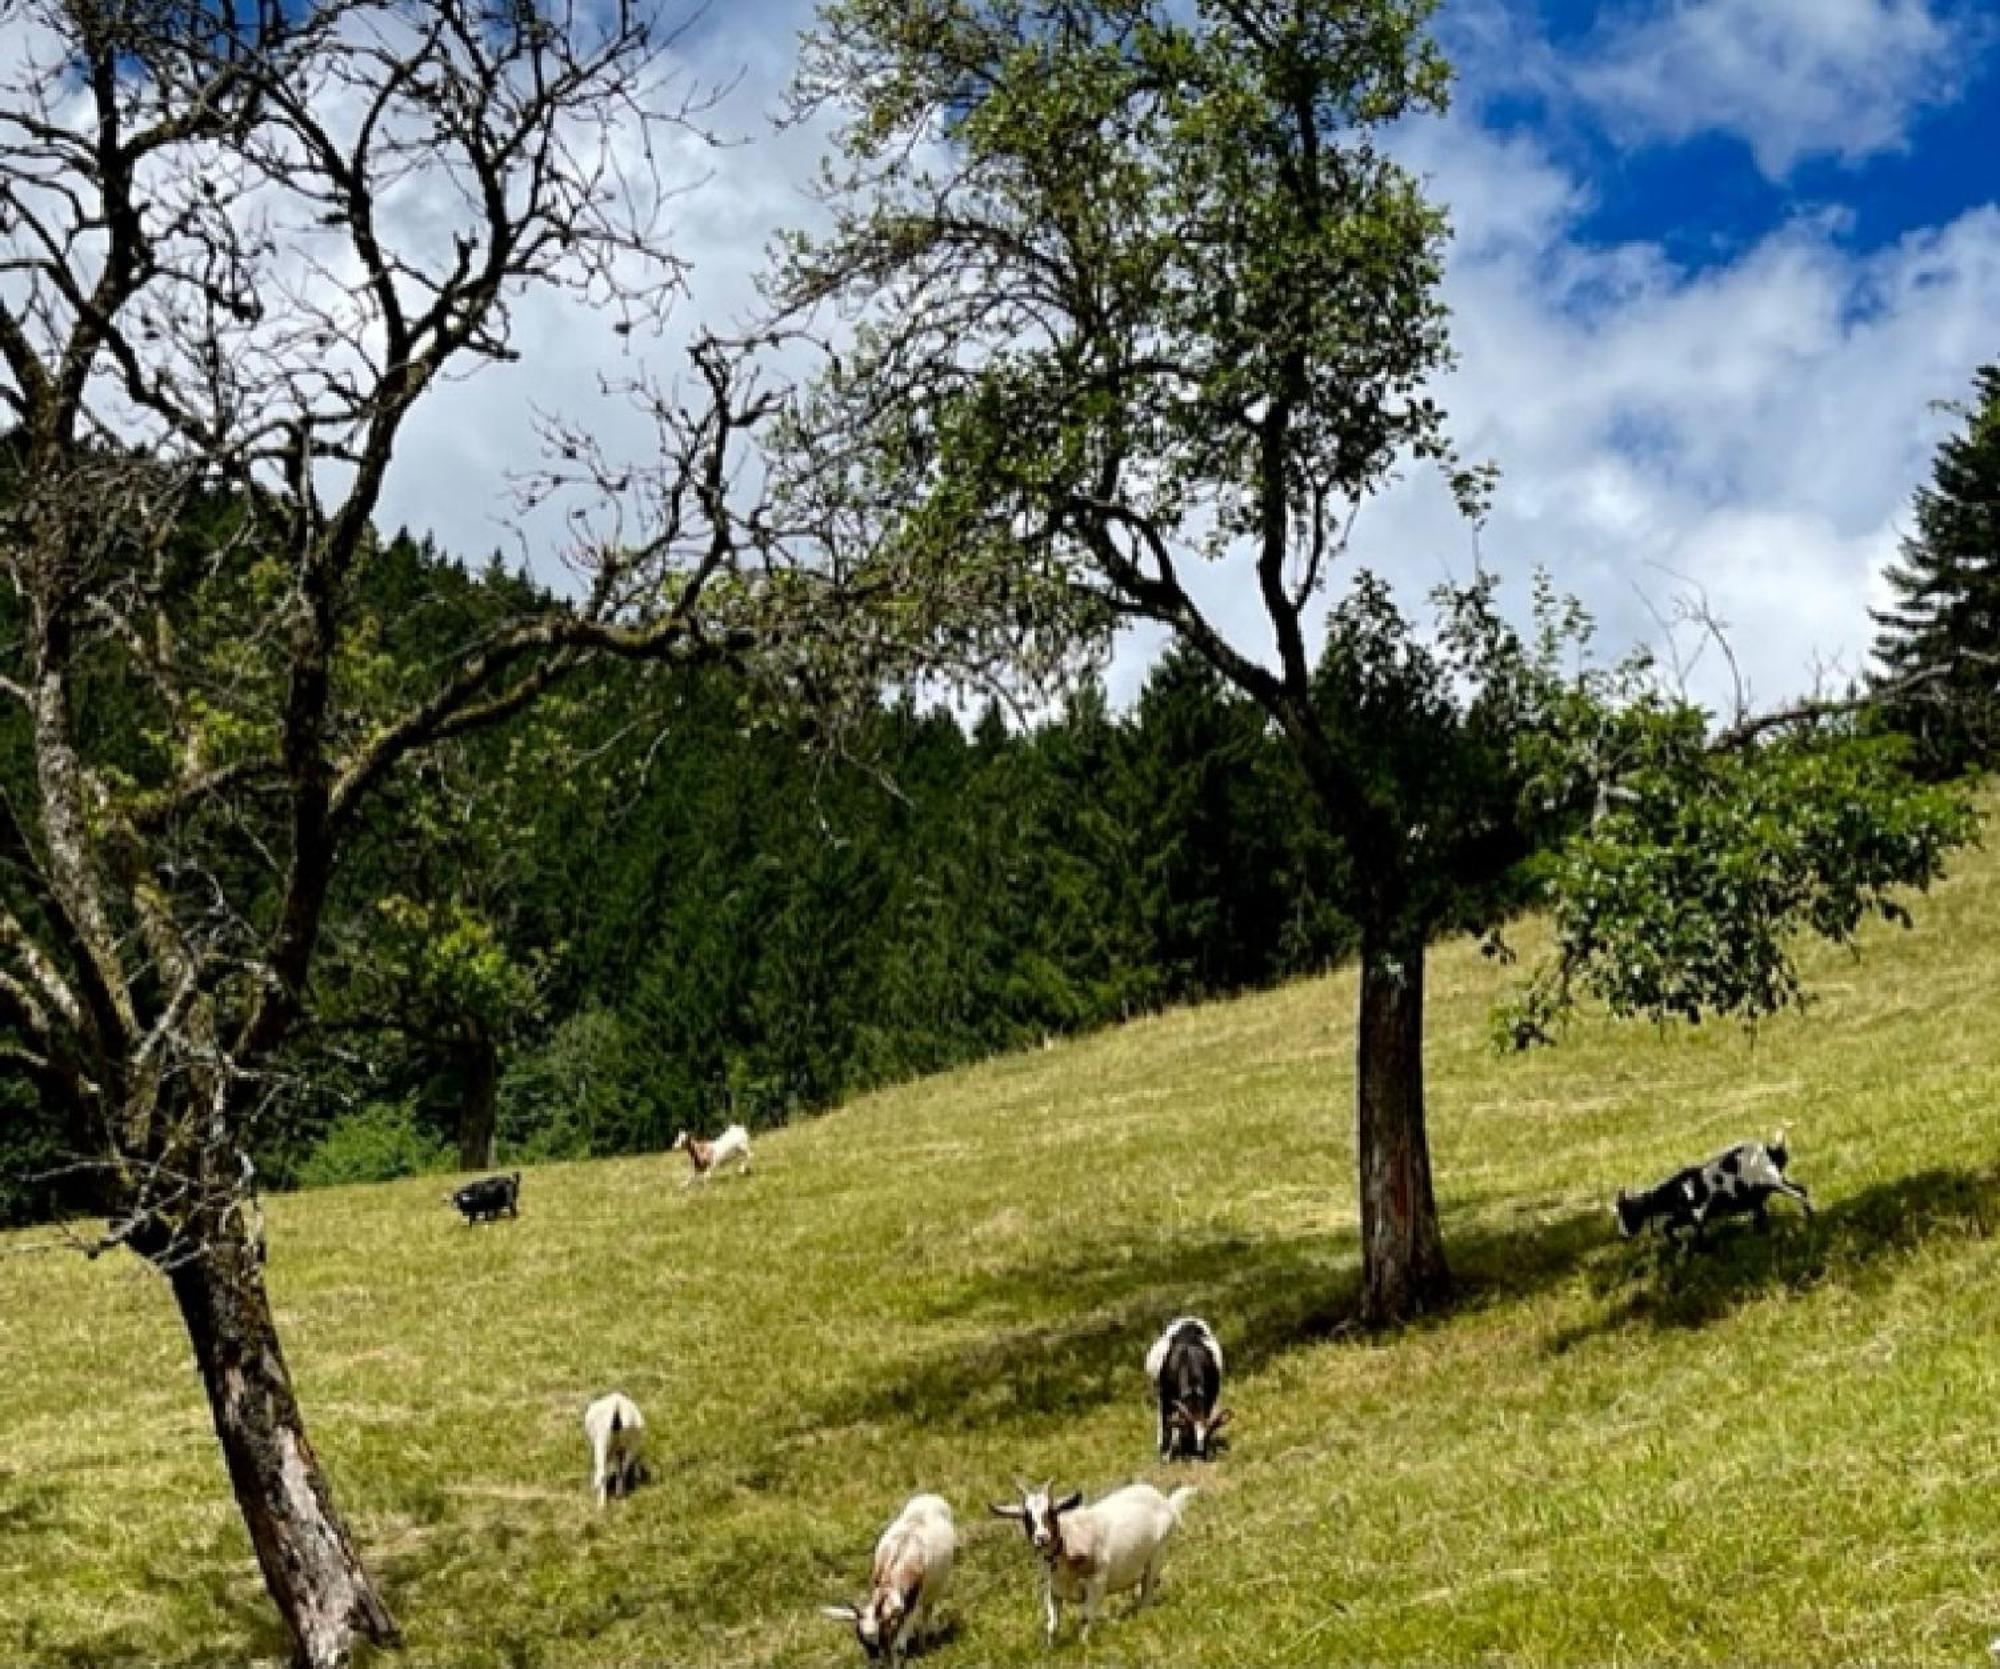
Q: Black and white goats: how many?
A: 2